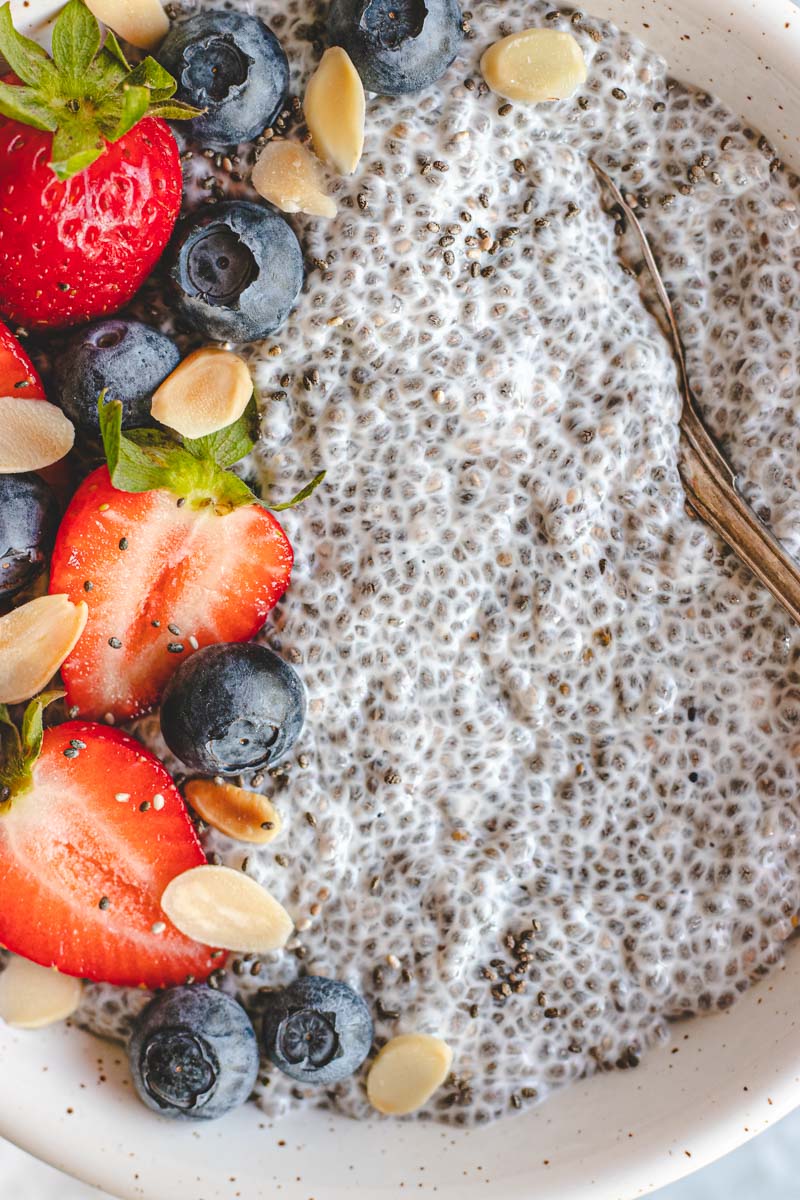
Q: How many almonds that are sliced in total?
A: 11